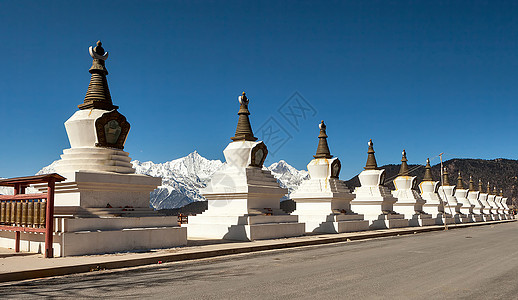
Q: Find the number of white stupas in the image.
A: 13